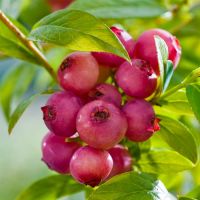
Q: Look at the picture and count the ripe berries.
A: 11